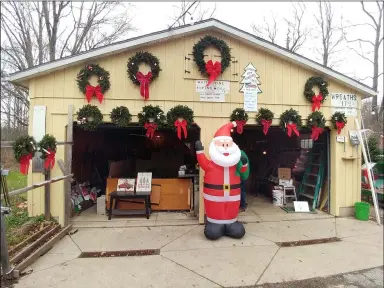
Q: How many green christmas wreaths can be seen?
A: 15